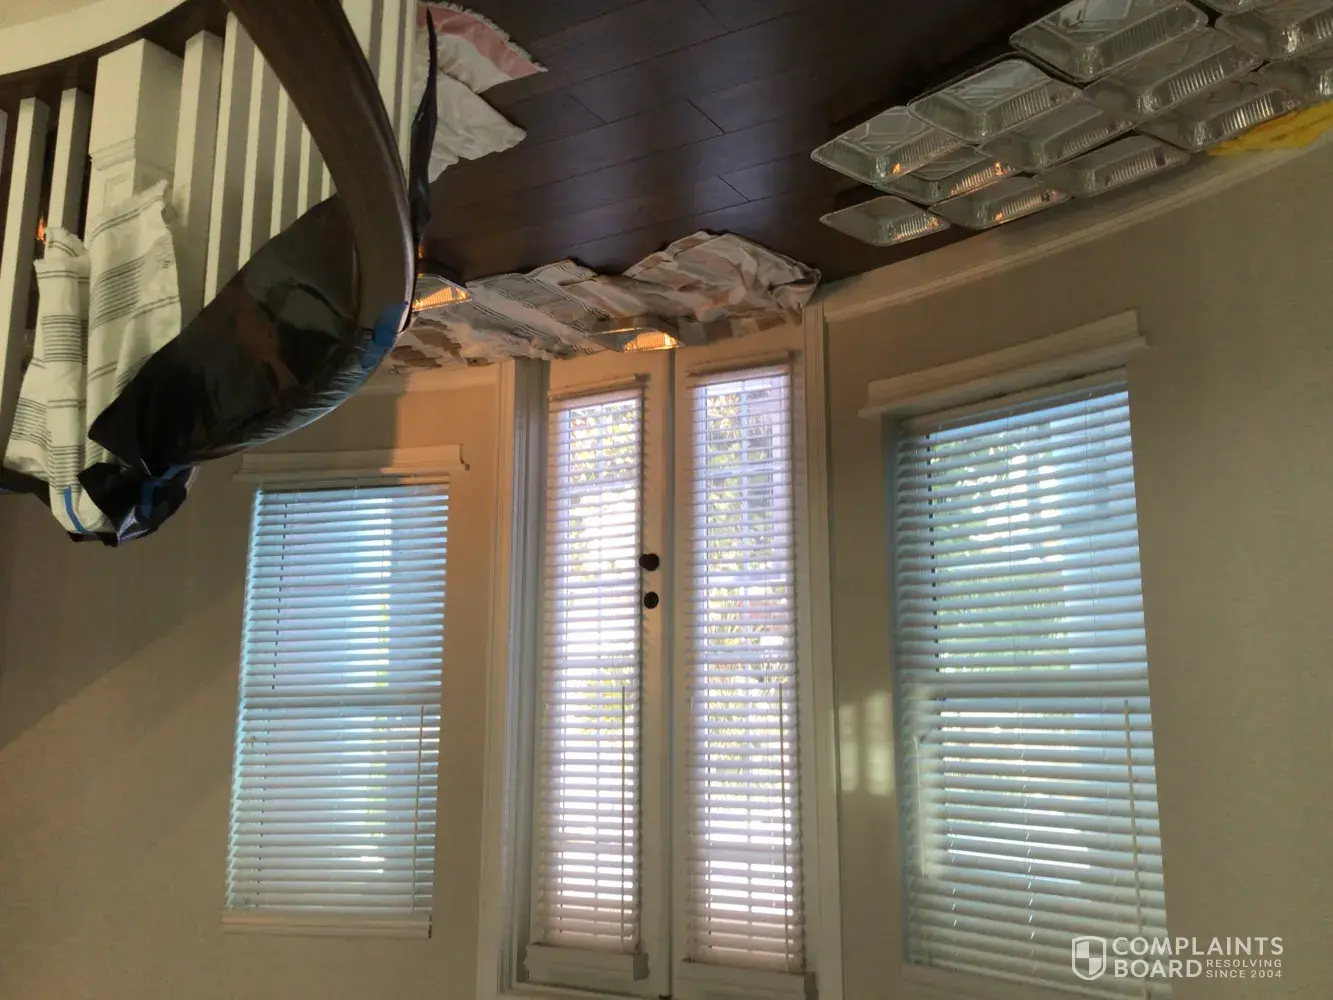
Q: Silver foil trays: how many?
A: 15